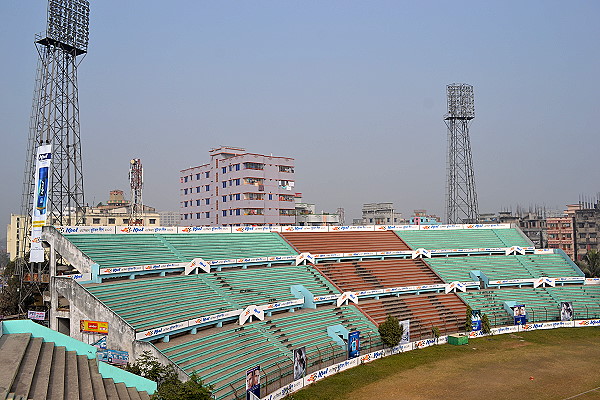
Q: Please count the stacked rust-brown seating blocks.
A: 3